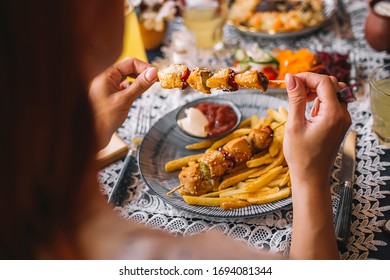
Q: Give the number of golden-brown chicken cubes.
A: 8